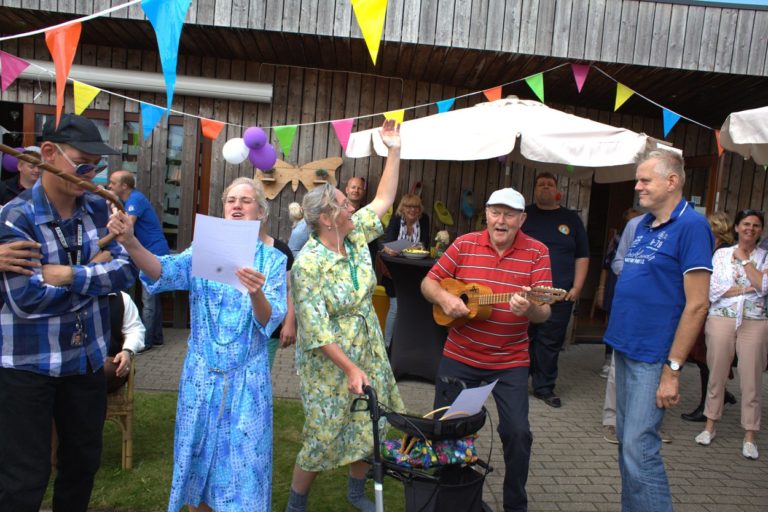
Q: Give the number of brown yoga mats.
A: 0